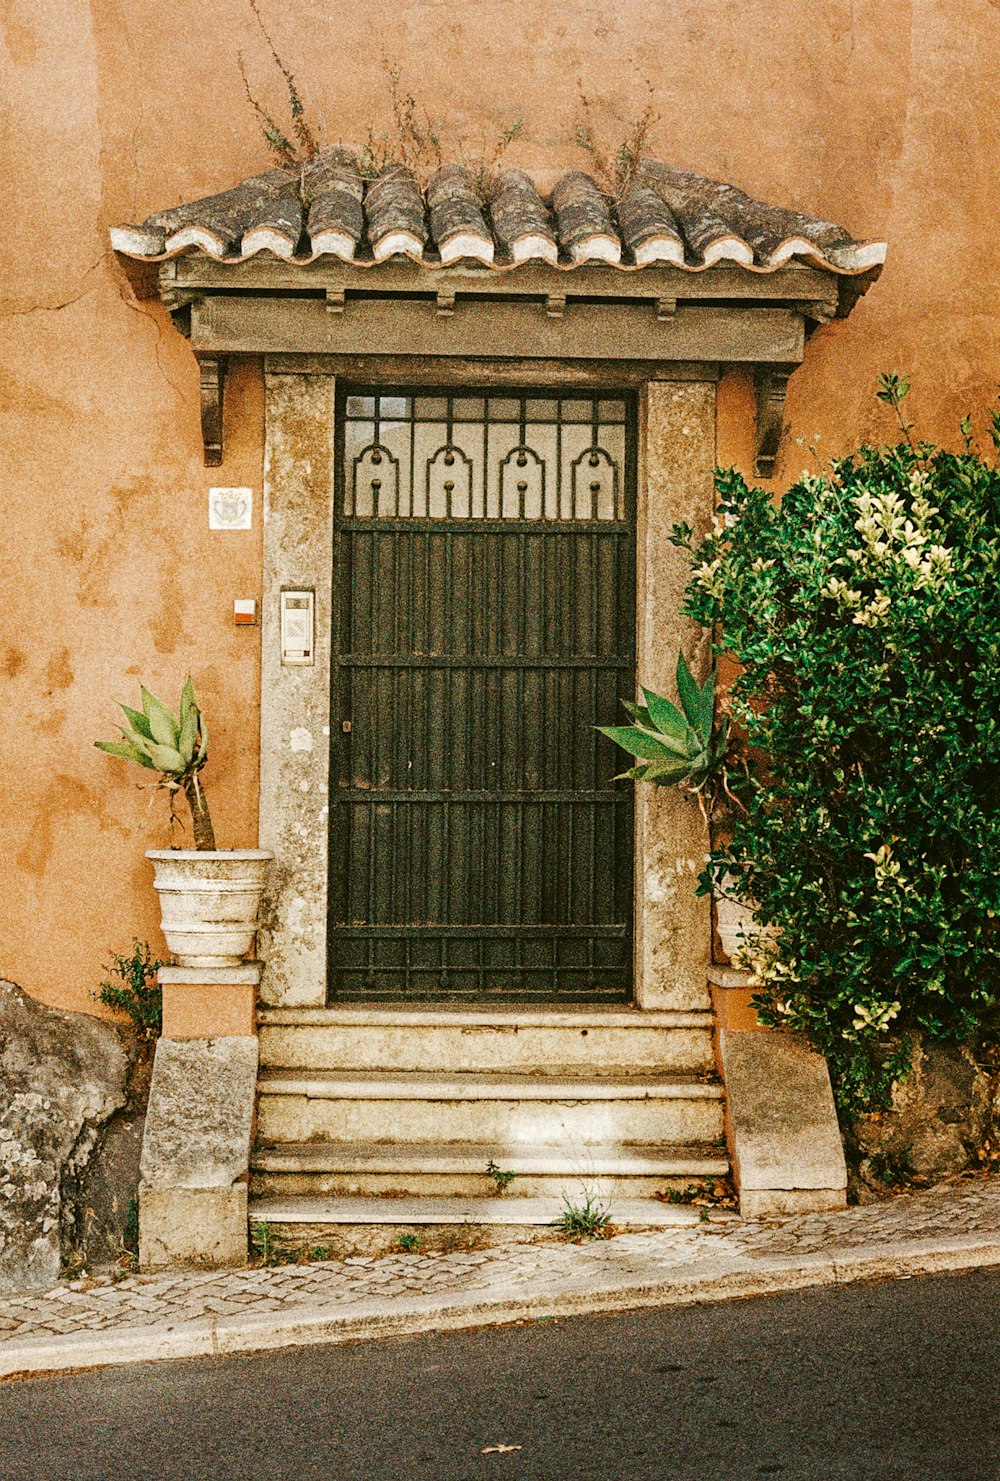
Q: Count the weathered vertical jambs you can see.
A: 2